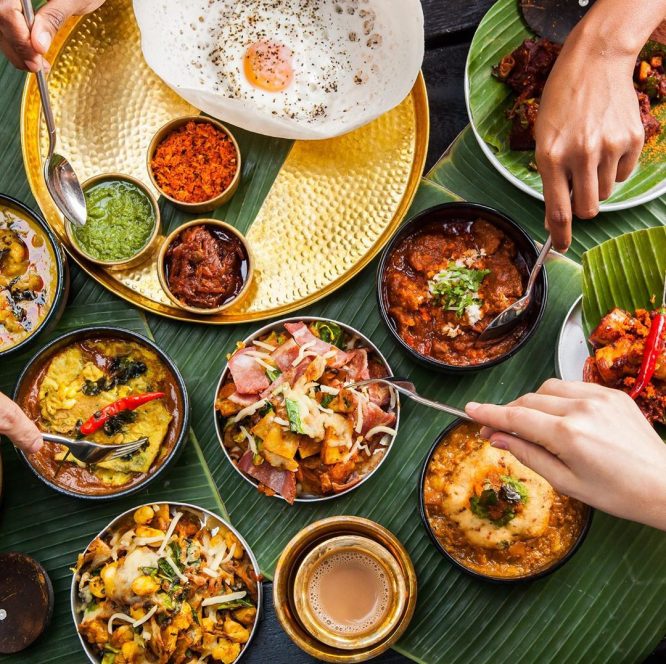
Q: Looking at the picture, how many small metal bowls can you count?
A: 3